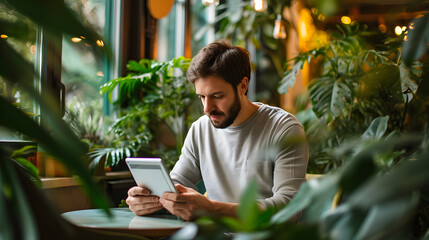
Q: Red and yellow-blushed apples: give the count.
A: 0